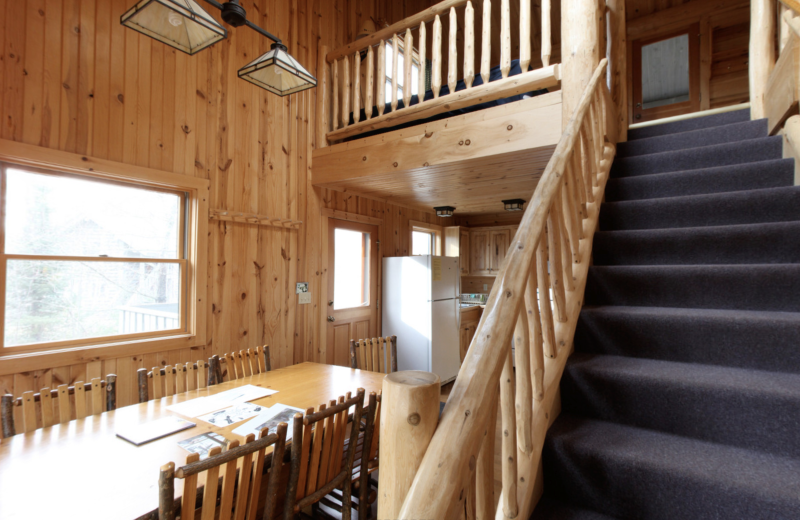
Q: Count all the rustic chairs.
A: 7